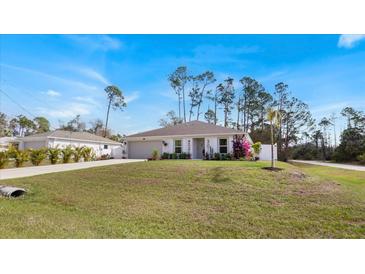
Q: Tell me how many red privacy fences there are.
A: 0